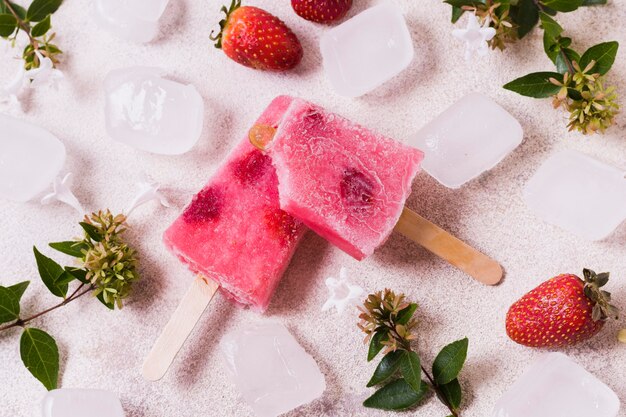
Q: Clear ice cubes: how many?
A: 9